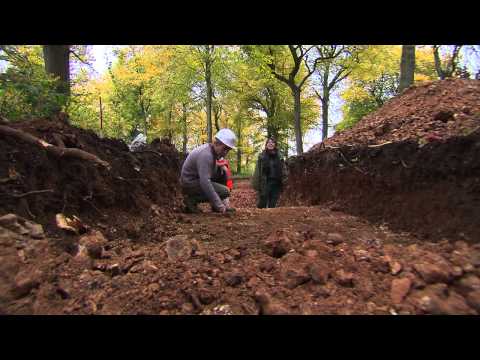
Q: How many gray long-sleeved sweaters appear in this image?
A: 1